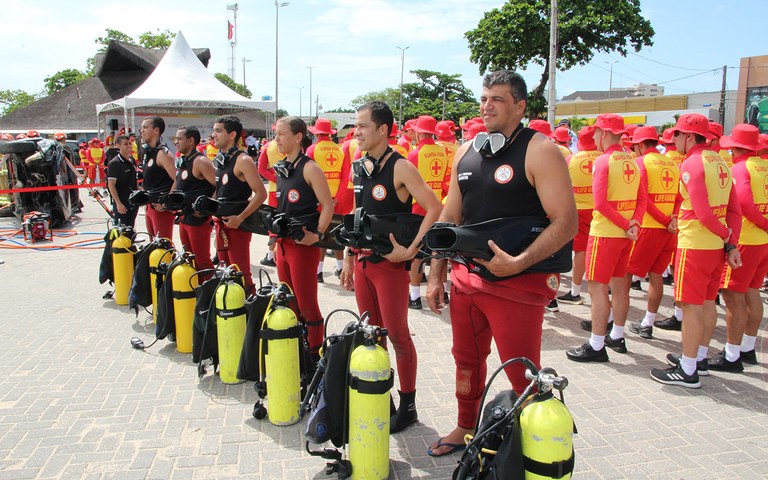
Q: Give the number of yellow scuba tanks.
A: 7